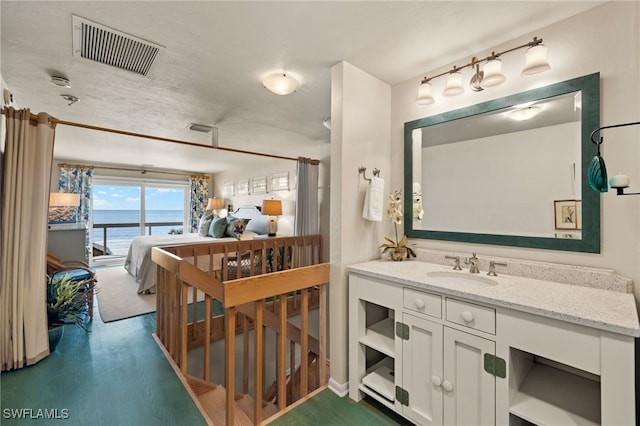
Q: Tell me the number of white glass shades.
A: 4